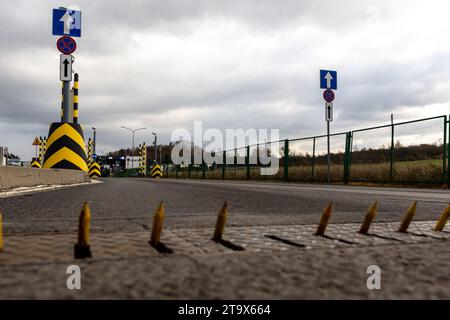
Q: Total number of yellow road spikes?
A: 8